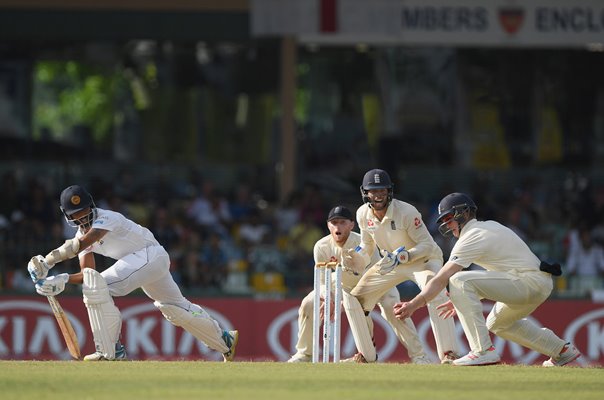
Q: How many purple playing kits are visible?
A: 0